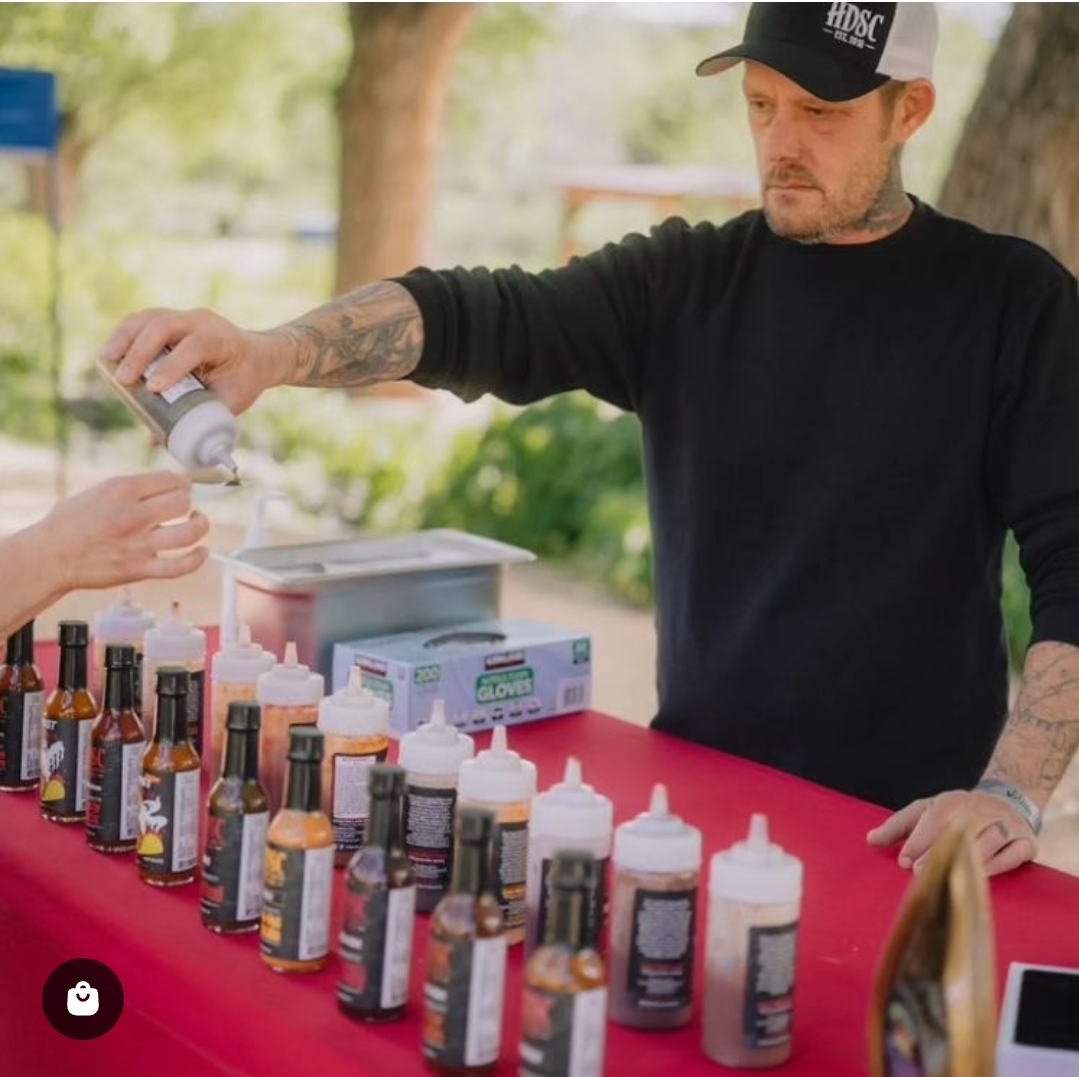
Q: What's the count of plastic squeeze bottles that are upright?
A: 10